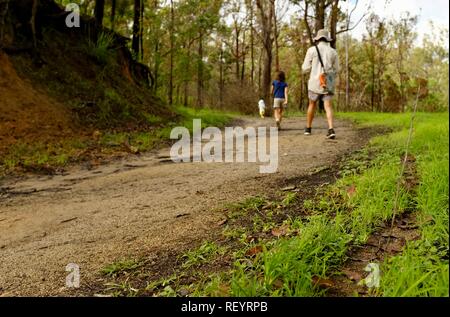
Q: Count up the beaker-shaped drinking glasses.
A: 0